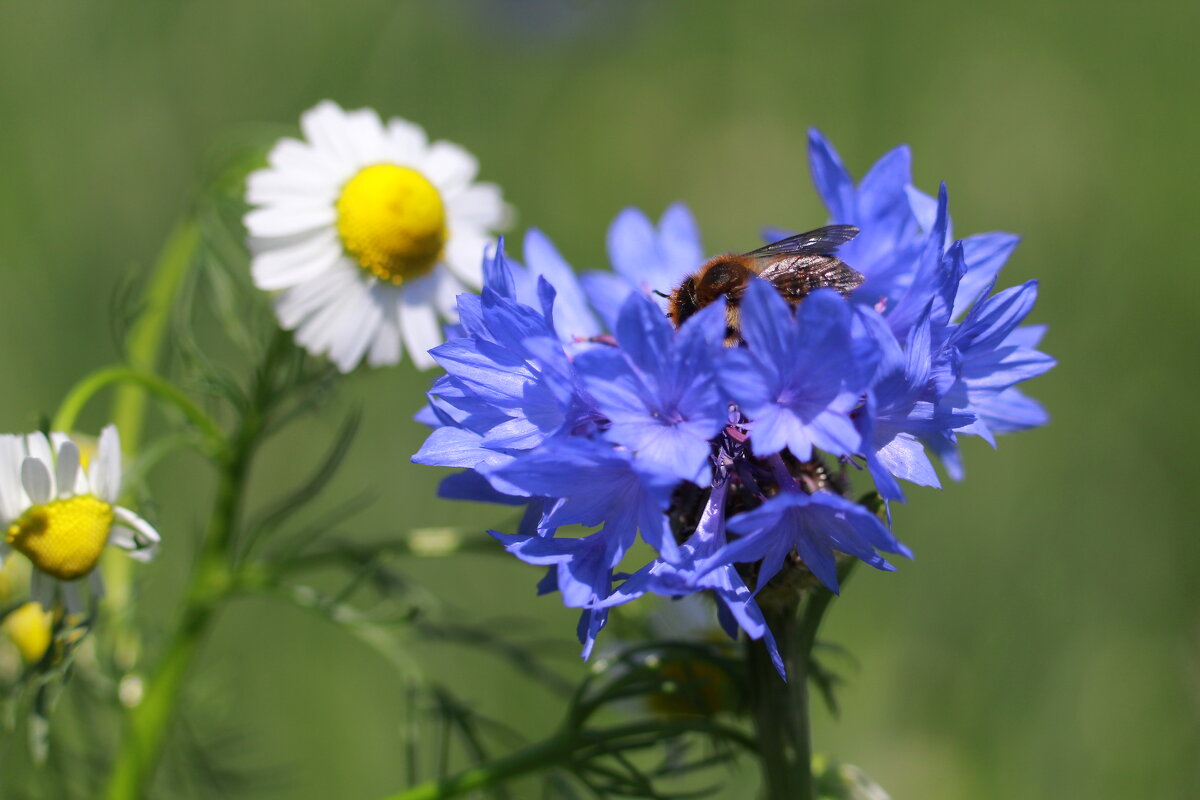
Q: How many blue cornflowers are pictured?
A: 1